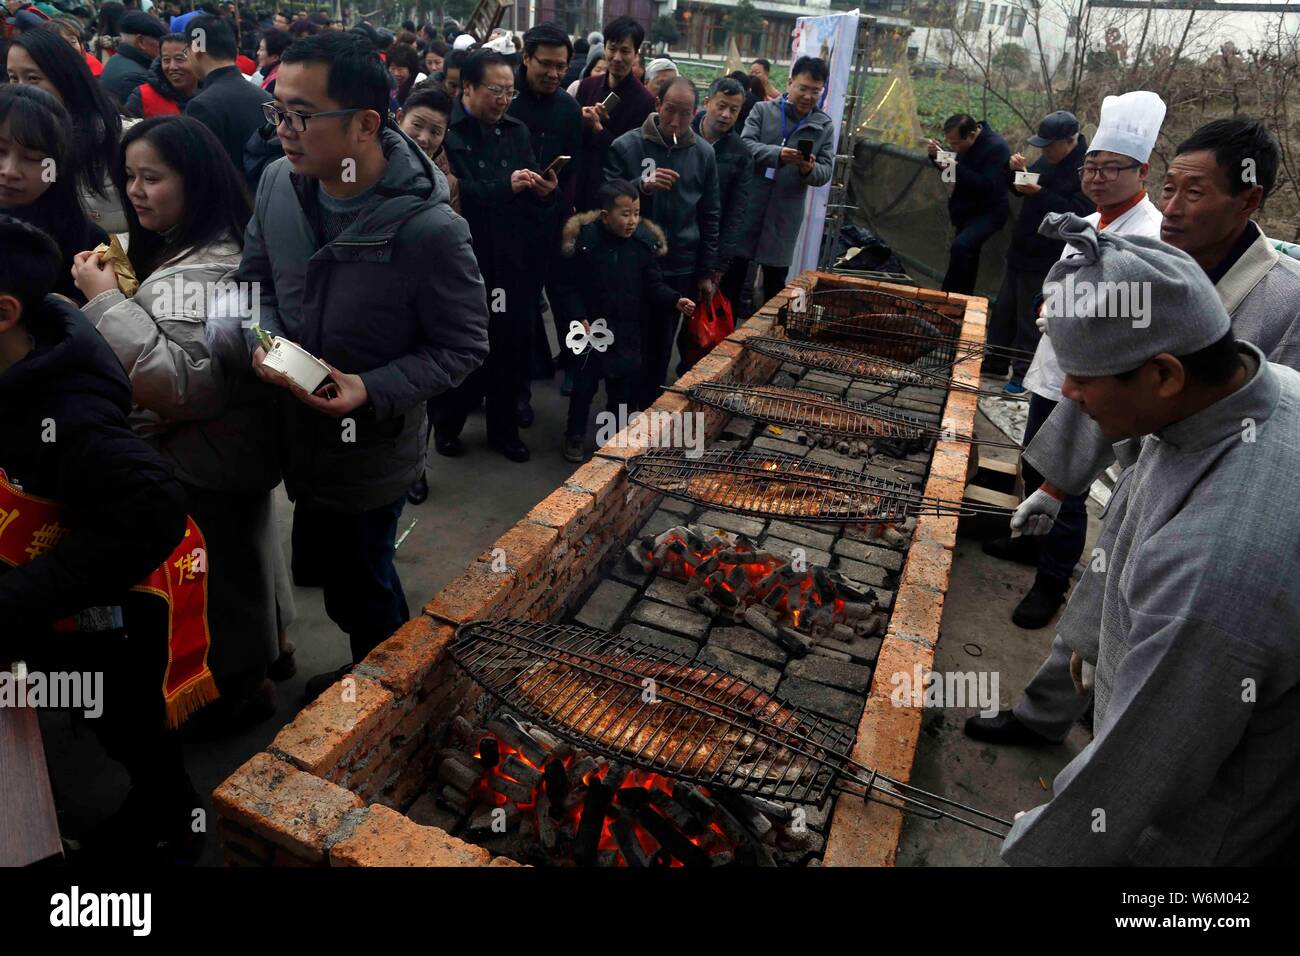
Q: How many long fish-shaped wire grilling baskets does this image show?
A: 5